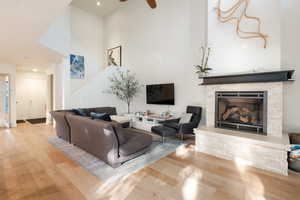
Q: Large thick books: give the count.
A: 0